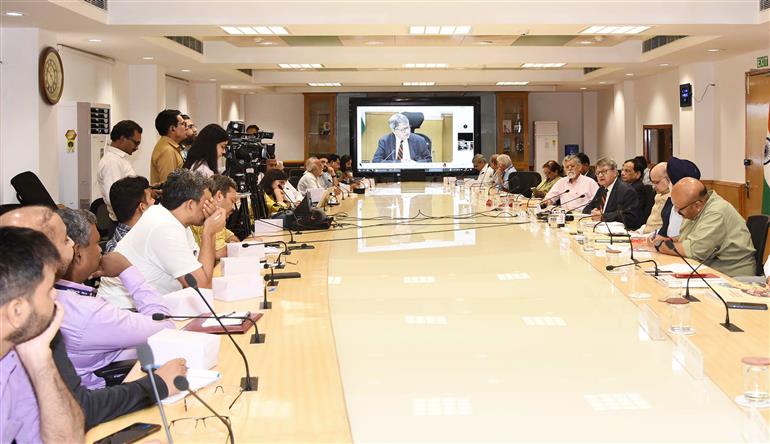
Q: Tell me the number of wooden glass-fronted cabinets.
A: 2